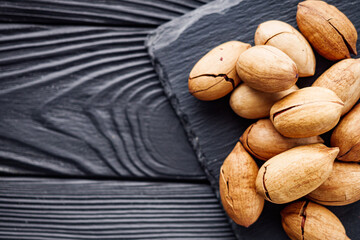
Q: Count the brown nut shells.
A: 13